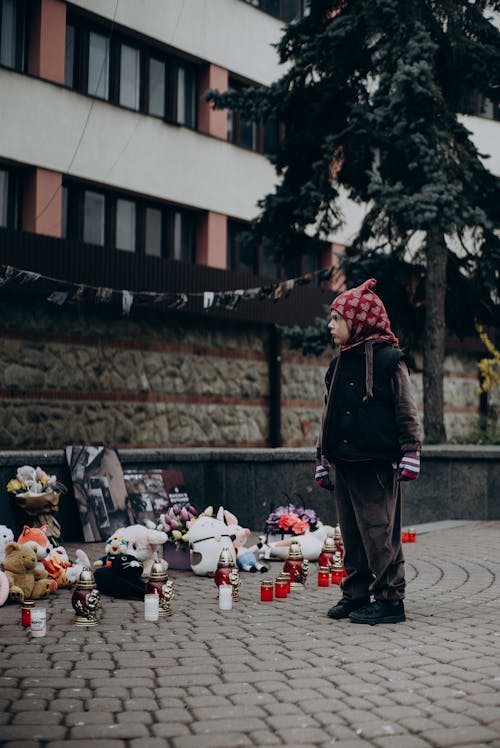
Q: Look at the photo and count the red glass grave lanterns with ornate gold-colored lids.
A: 6